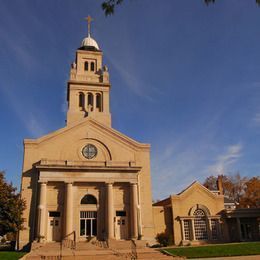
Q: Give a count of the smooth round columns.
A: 4